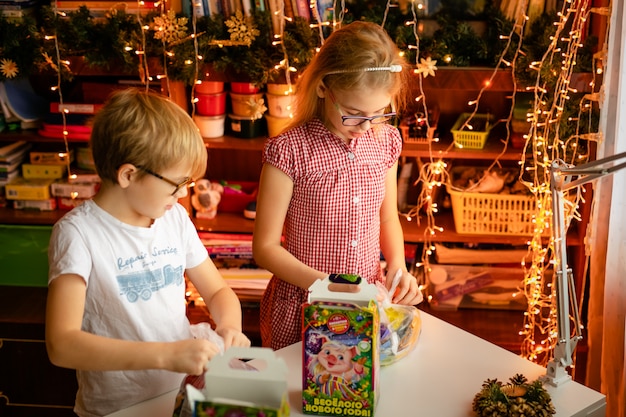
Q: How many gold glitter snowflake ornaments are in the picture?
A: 2